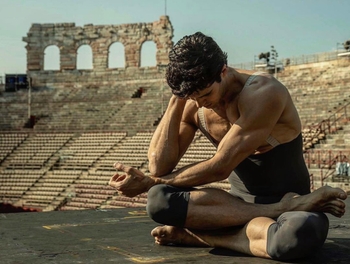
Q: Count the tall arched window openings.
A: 4